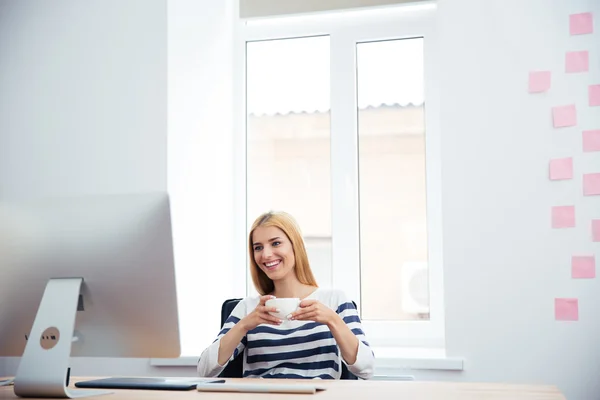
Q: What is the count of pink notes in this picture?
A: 12